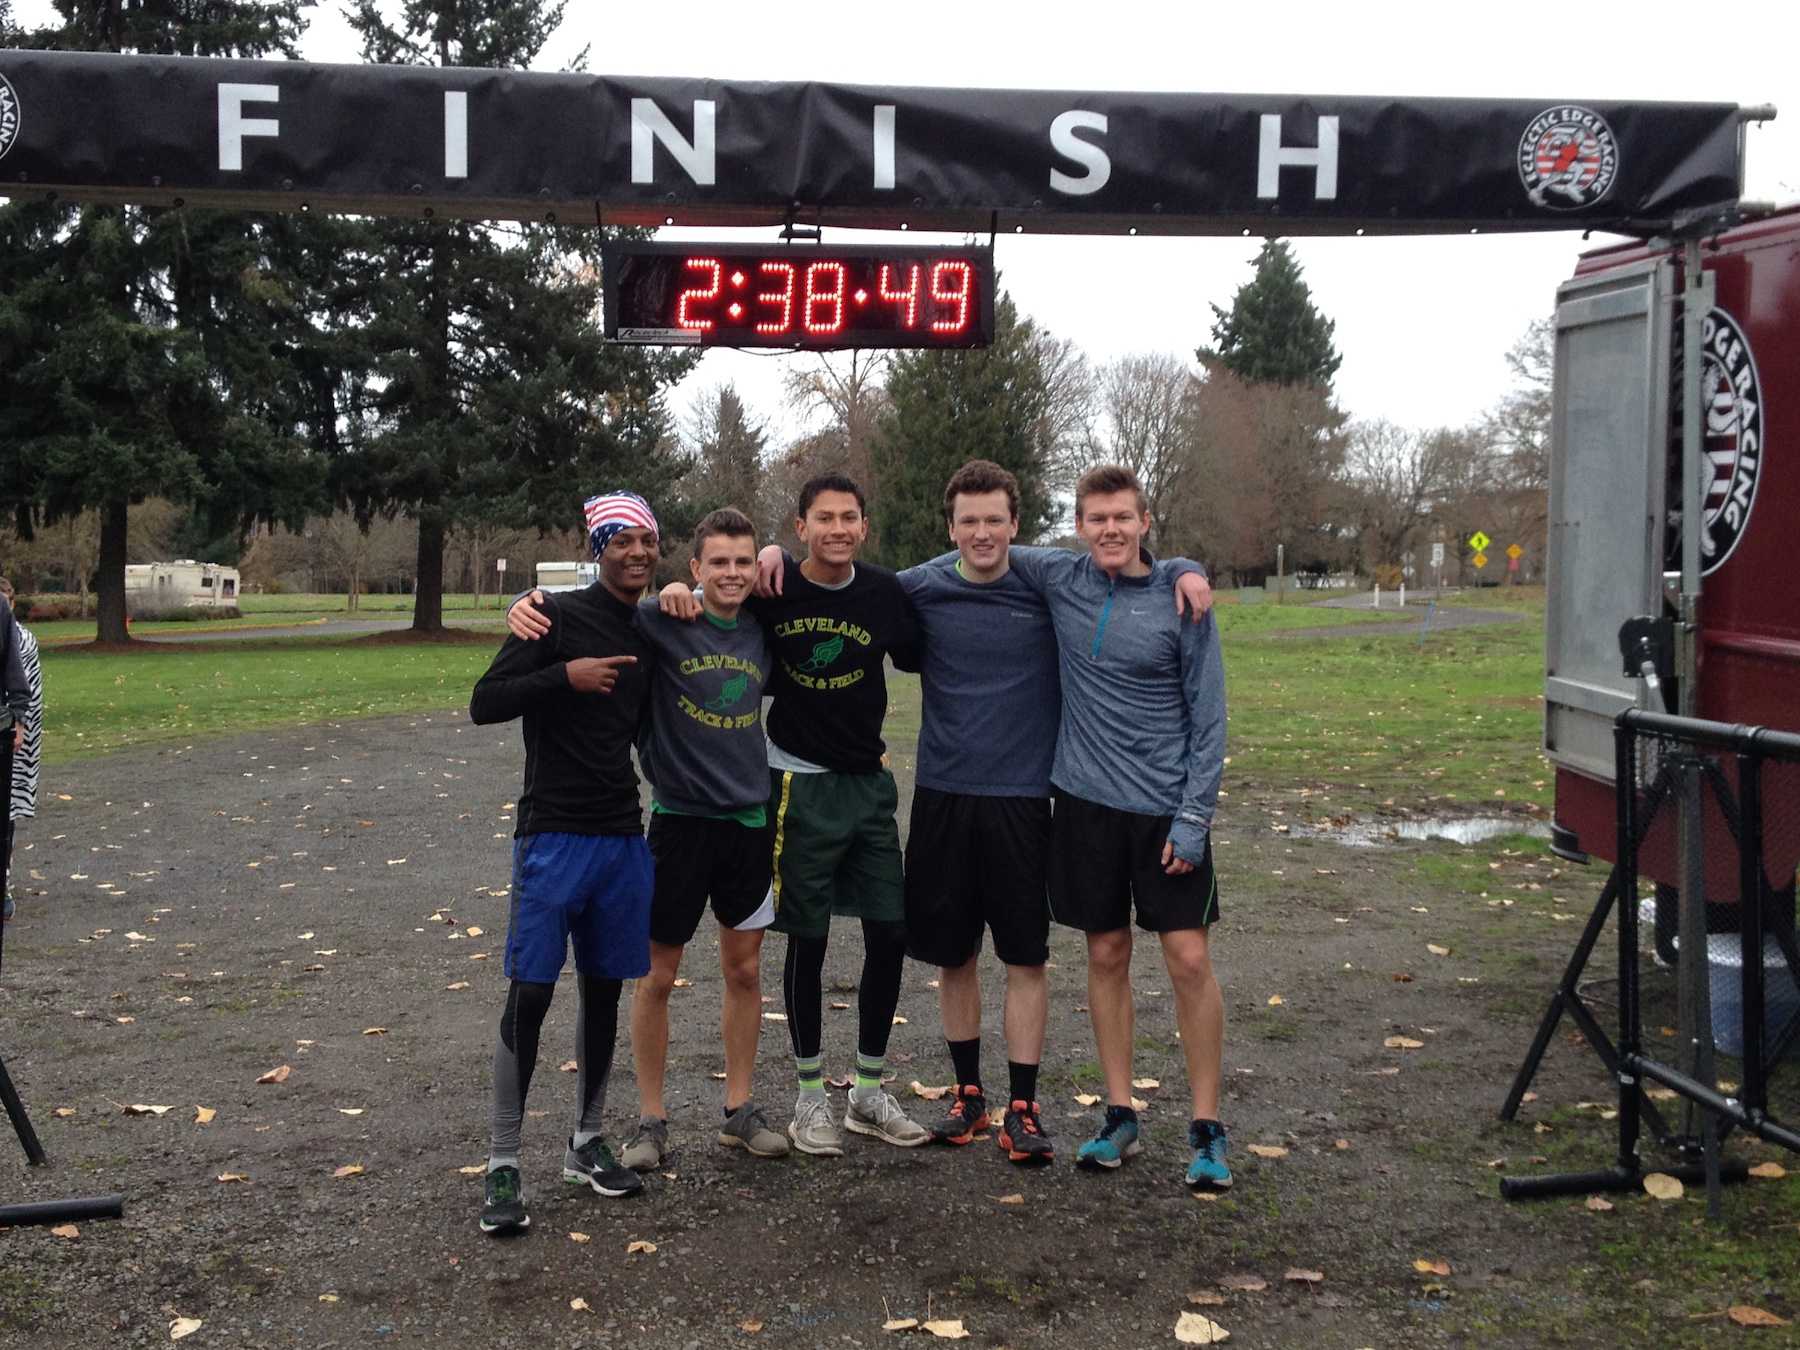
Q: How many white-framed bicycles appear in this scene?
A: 0